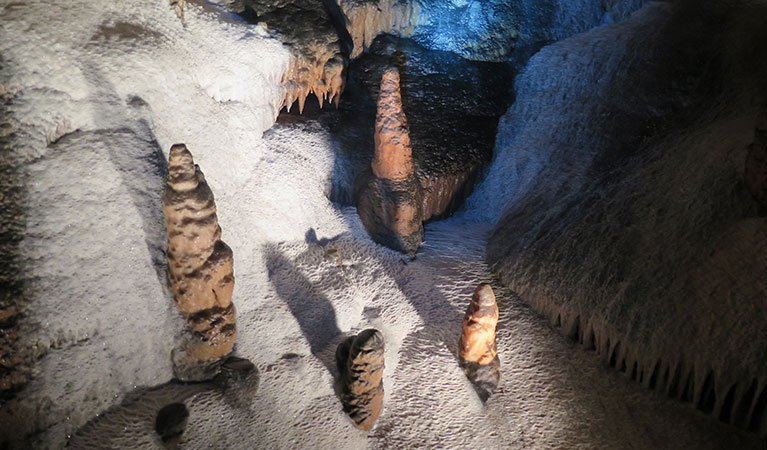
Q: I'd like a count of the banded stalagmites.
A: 4